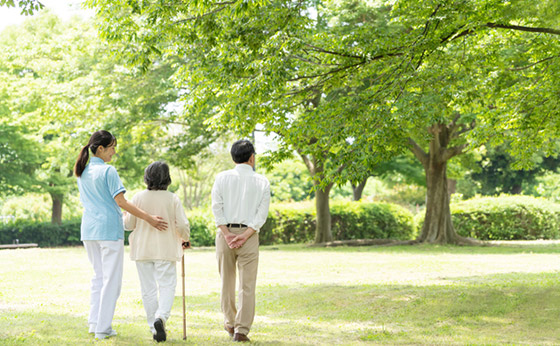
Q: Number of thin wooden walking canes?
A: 1